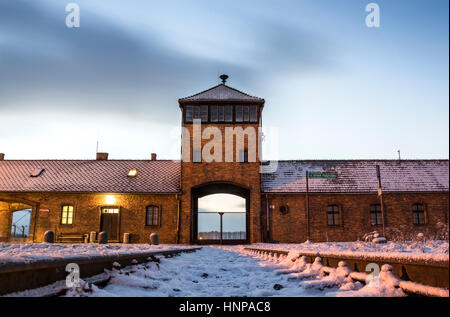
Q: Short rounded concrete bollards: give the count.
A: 3